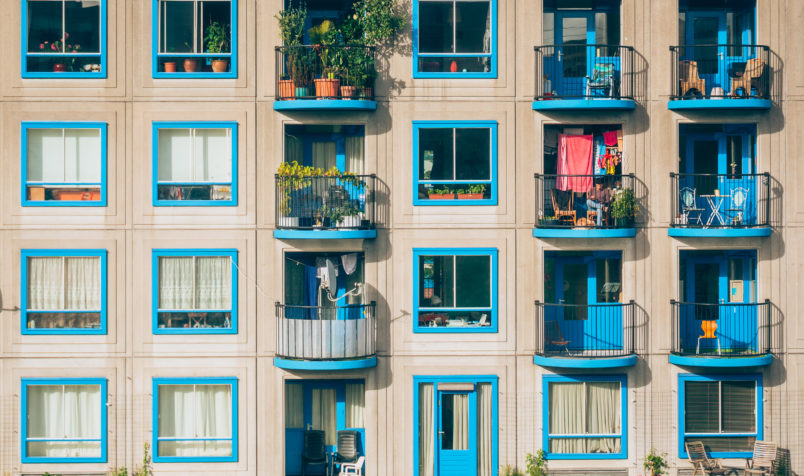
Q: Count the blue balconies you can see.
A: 9